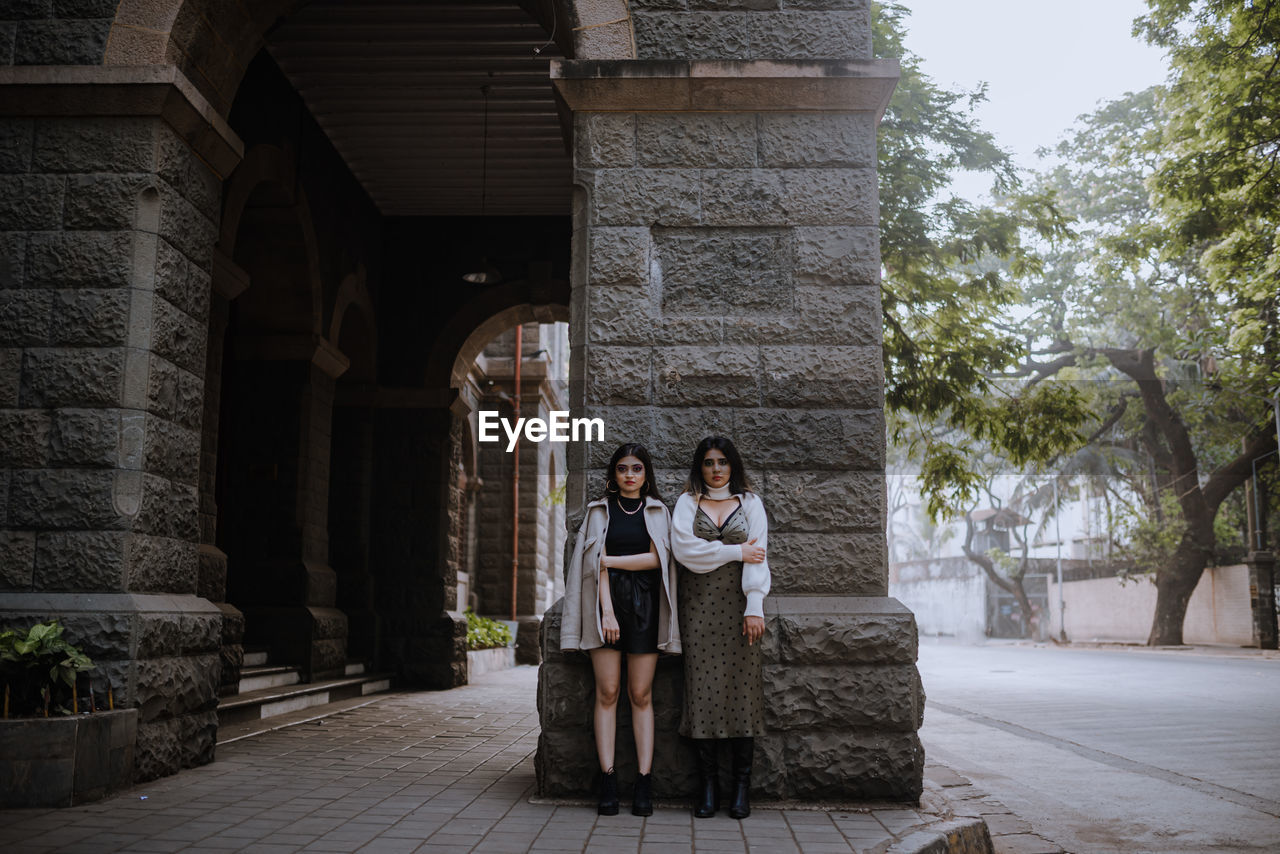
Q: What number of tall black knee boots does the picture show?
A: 2